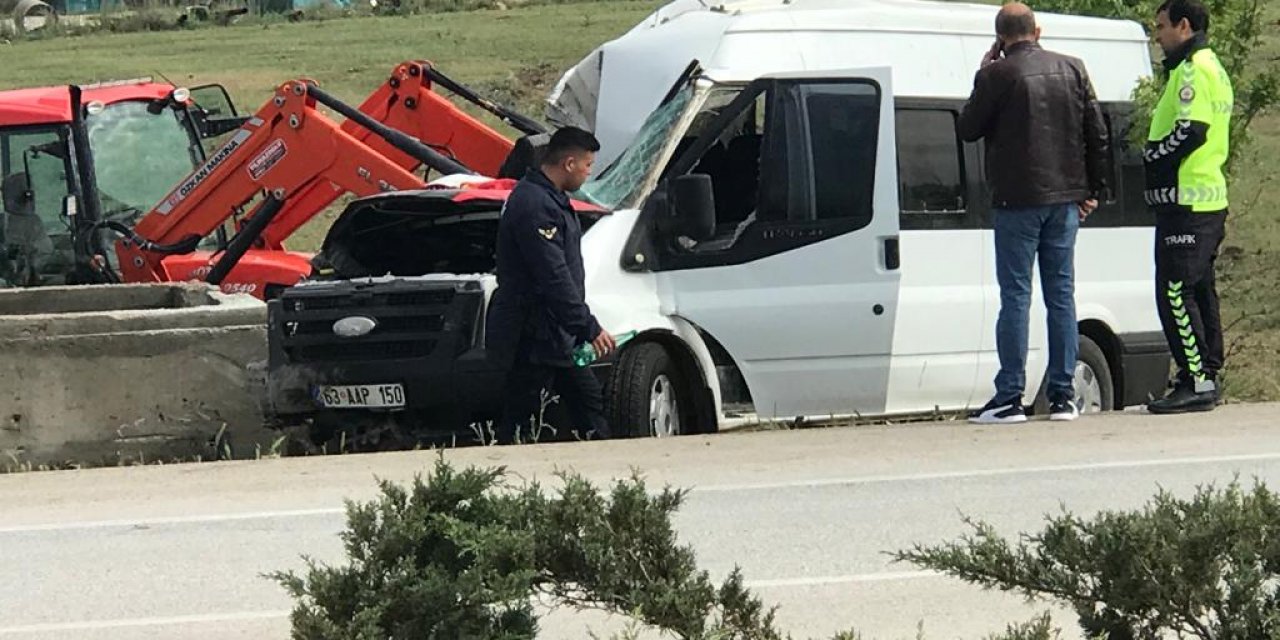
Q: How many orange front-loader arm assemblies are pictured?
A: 2